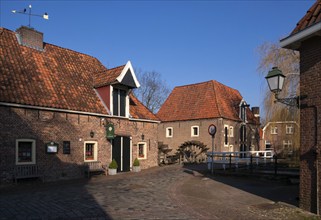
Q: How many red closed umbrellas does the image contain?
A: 0